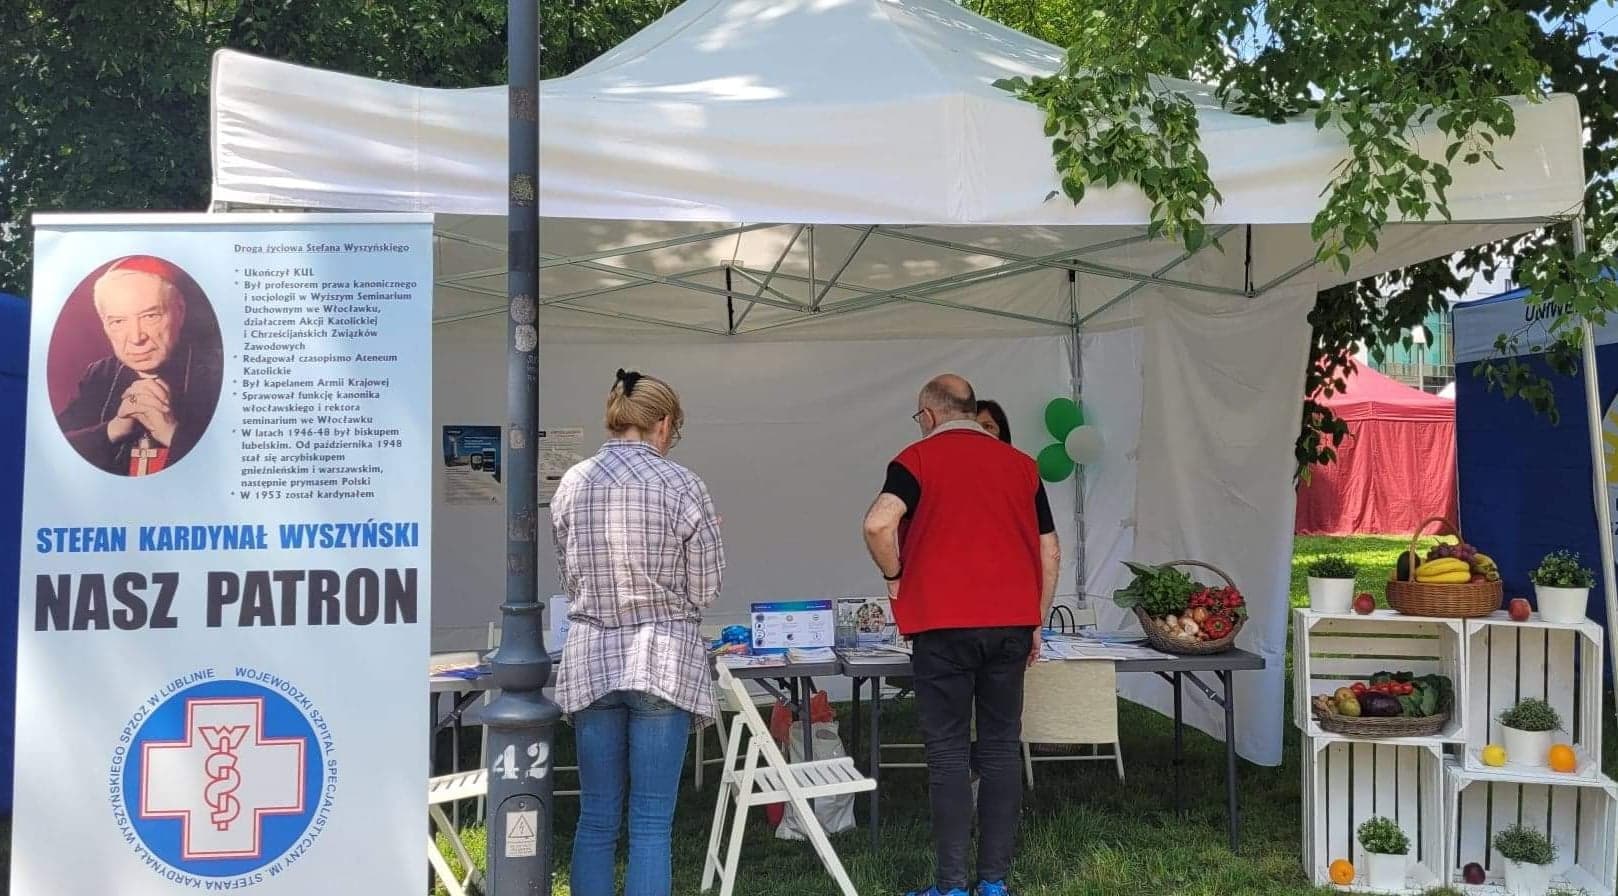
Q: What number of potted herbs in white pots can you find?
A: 5